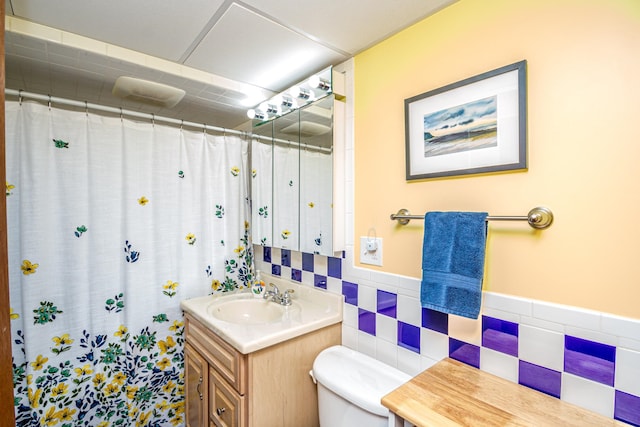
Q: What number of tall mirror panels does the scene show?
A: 3